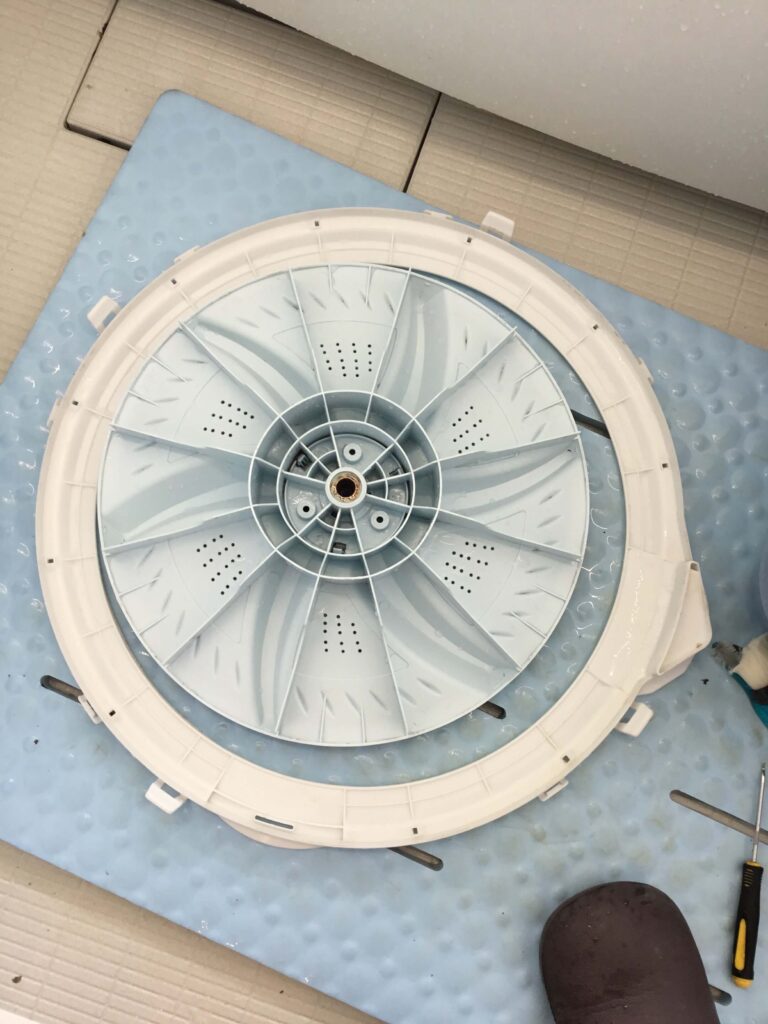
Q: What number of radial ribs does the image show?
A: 12